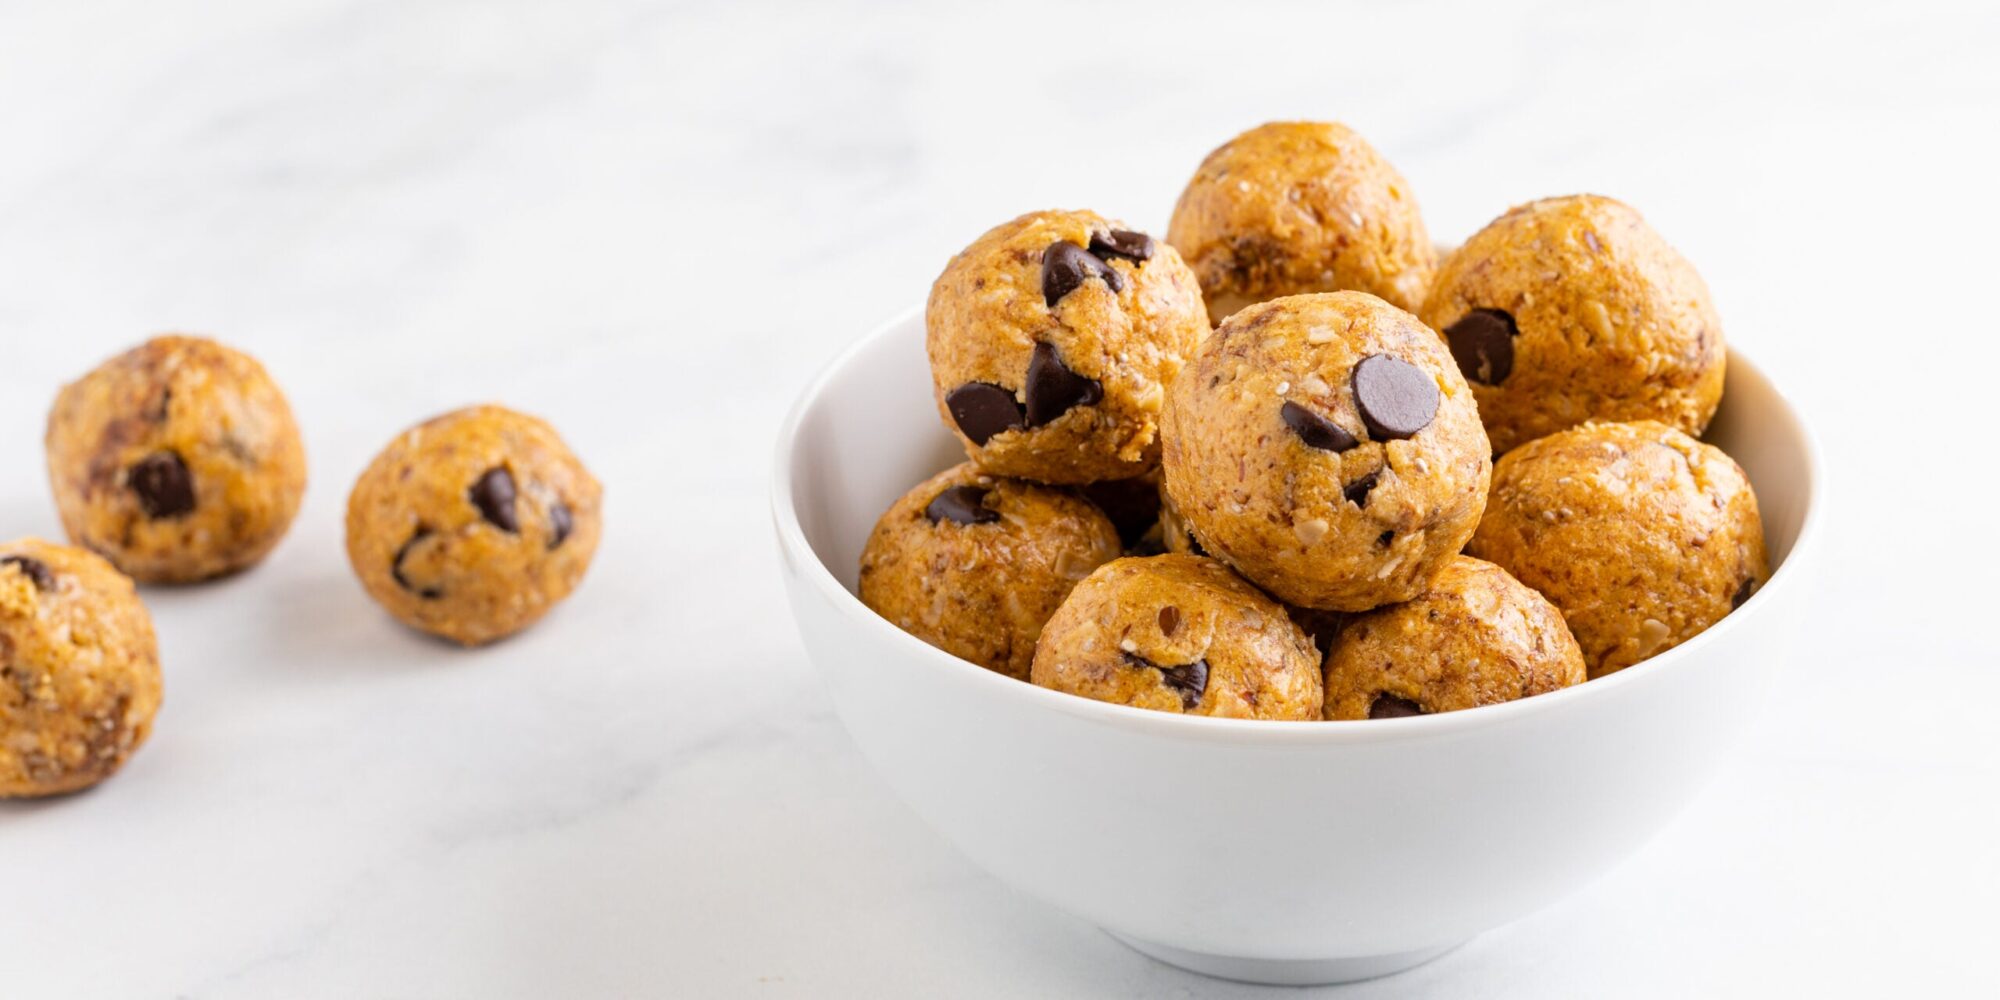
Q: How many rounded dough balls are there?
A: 11